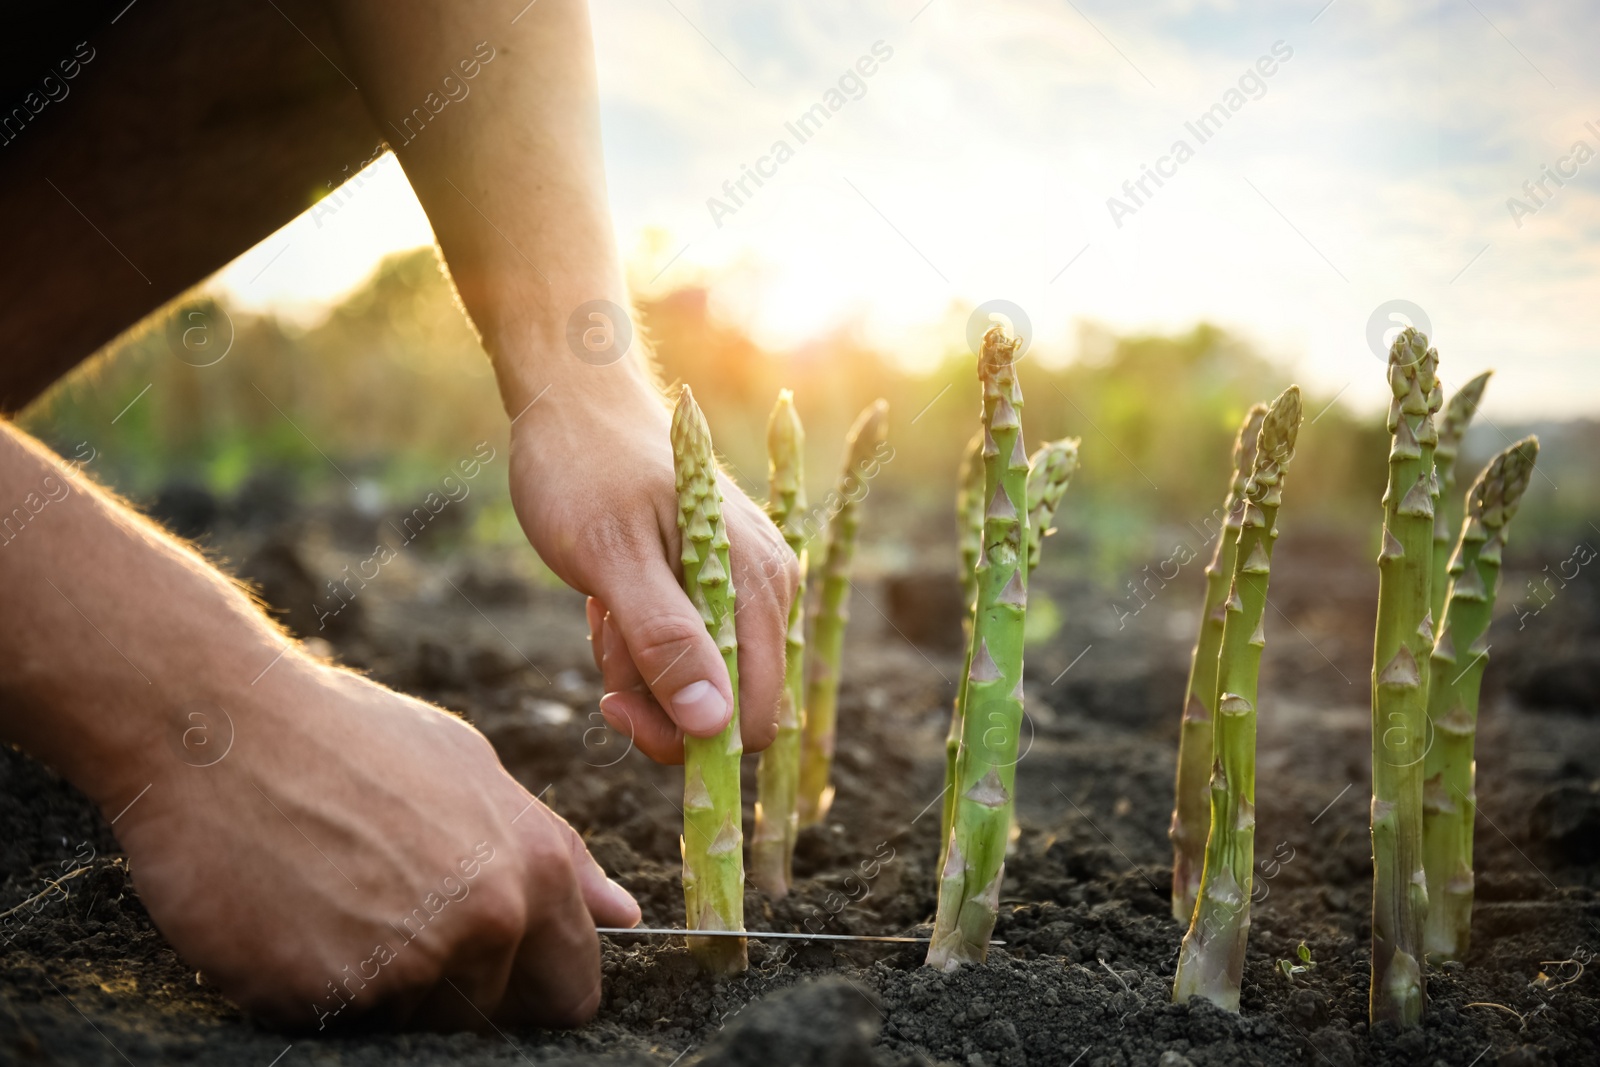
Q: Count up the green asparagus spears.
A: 11